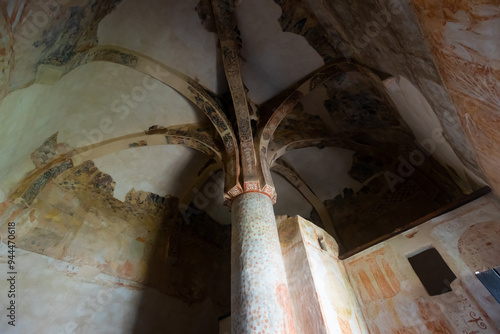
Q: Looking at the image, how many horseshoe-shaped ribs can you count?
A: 7